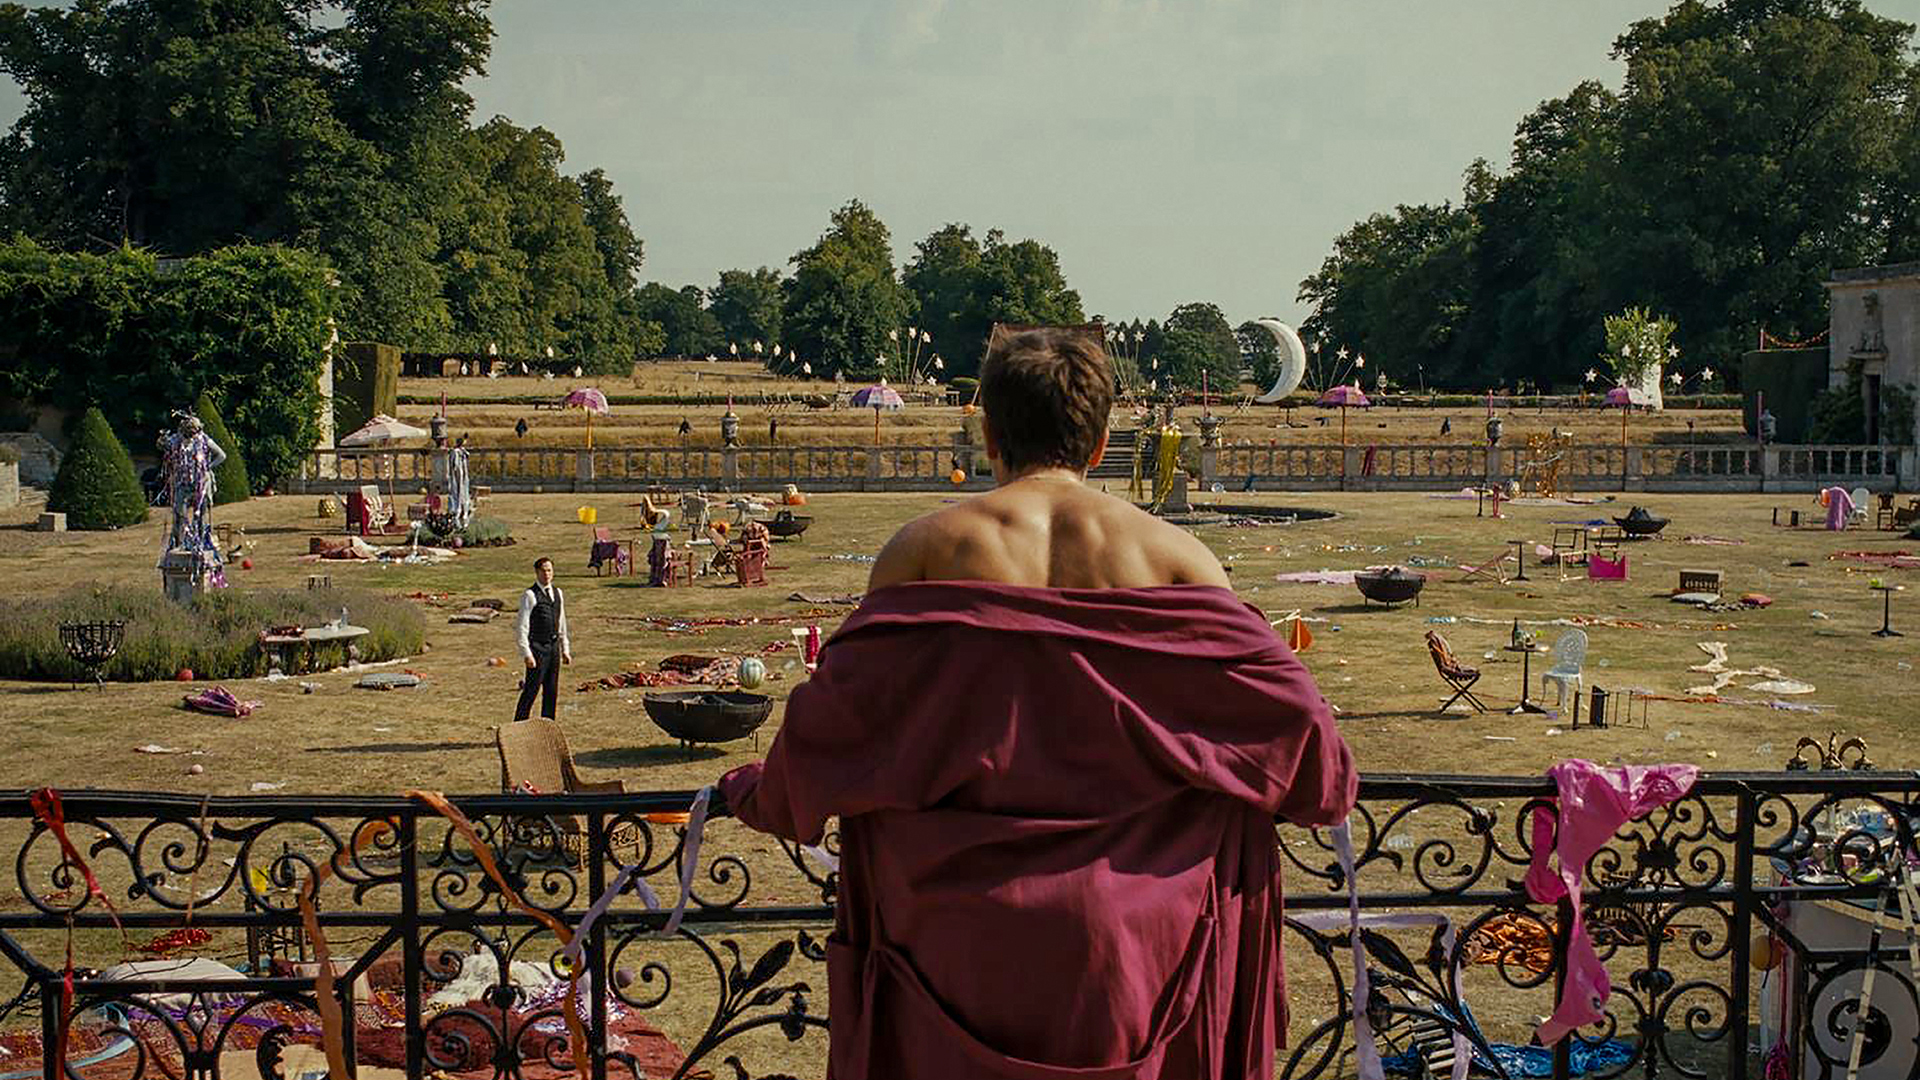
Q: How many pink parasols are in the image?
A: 4